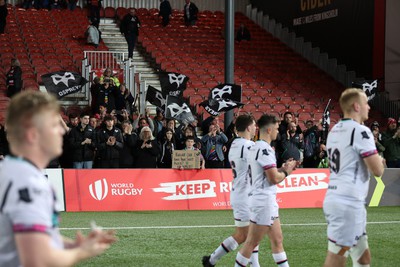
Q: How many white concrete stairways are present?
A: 1